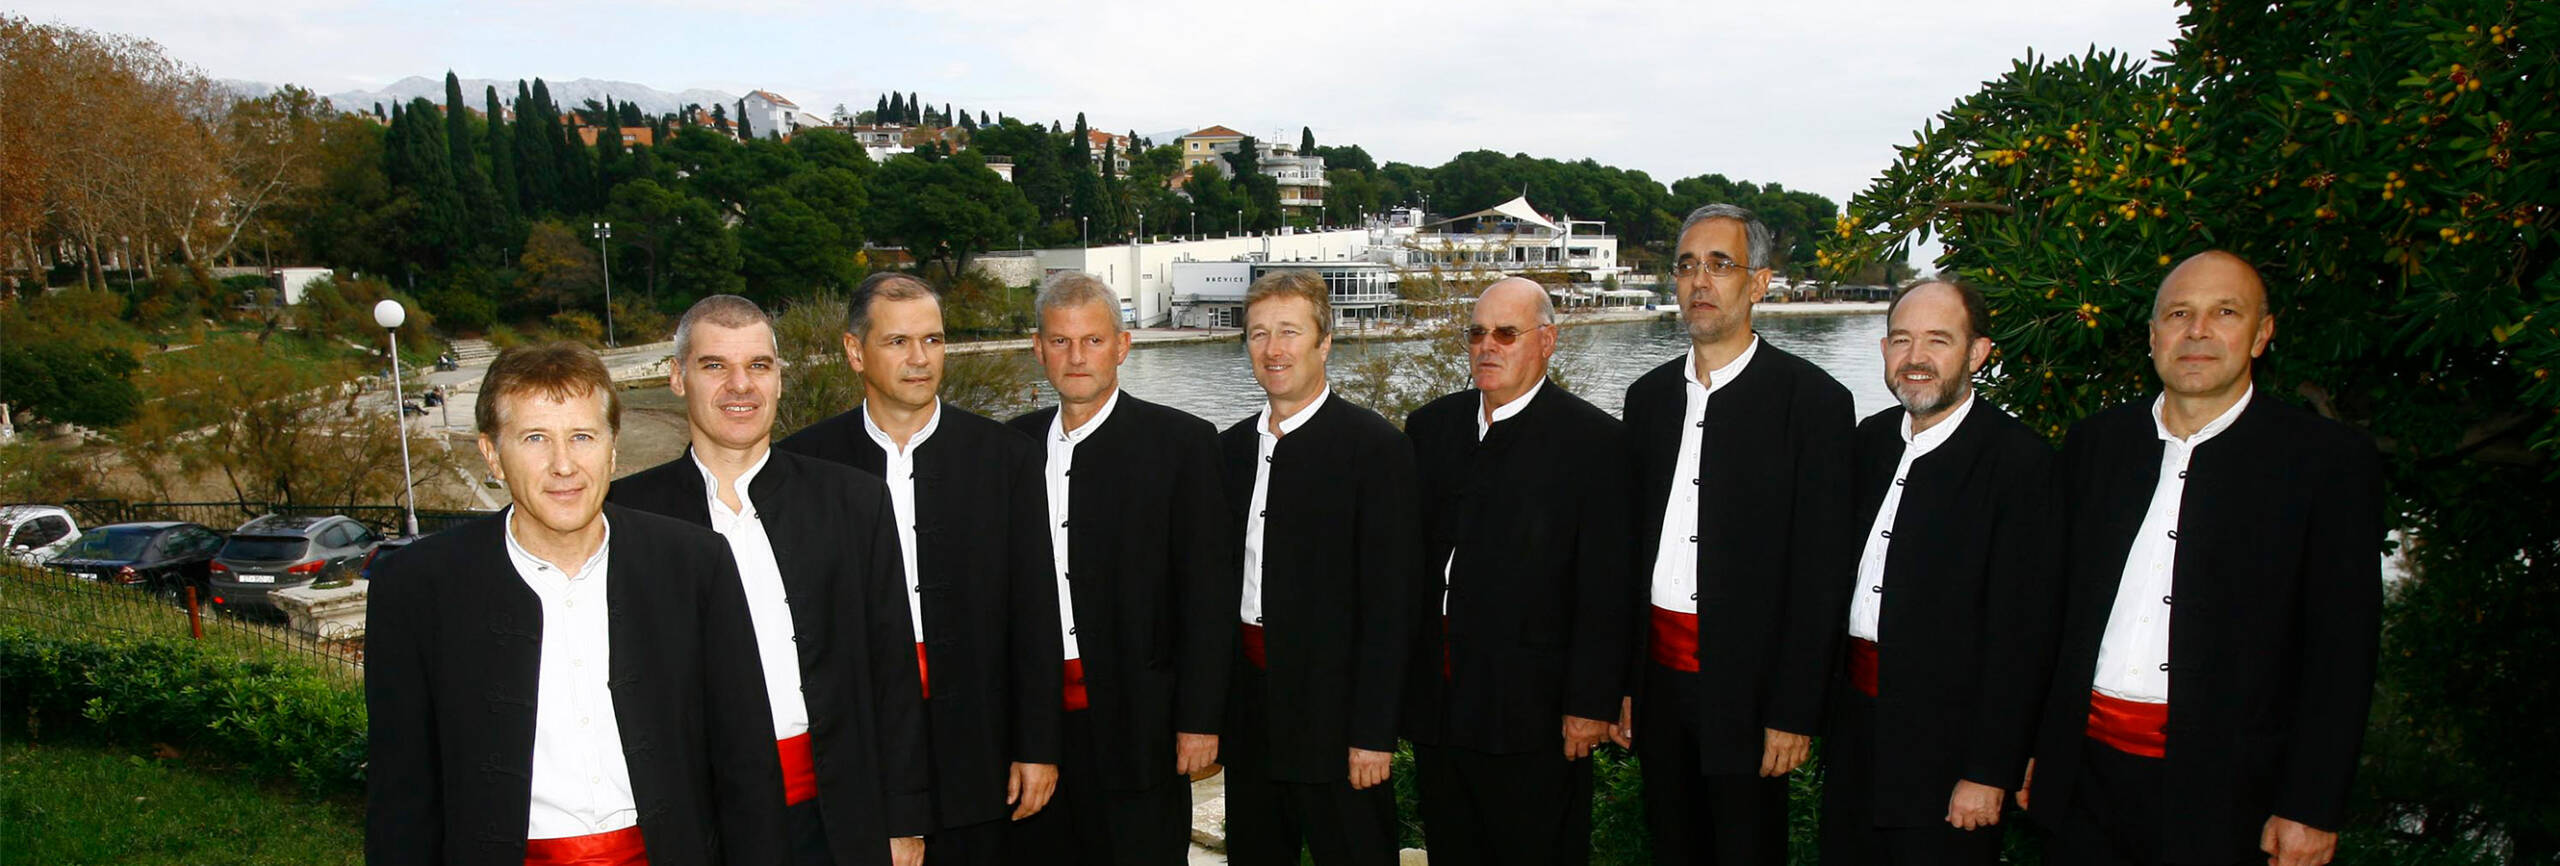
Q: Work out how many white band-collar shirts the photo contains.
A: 9